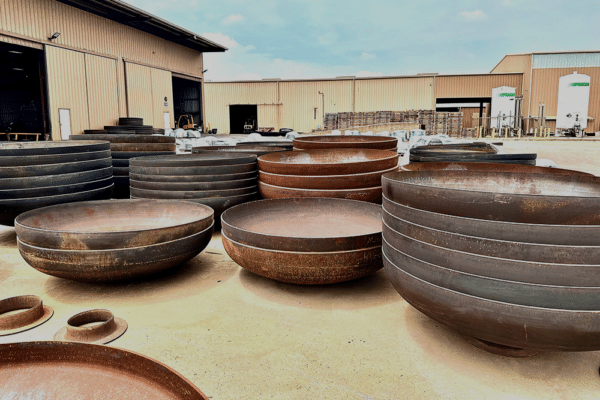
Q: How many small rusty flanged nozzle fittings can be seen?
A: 2